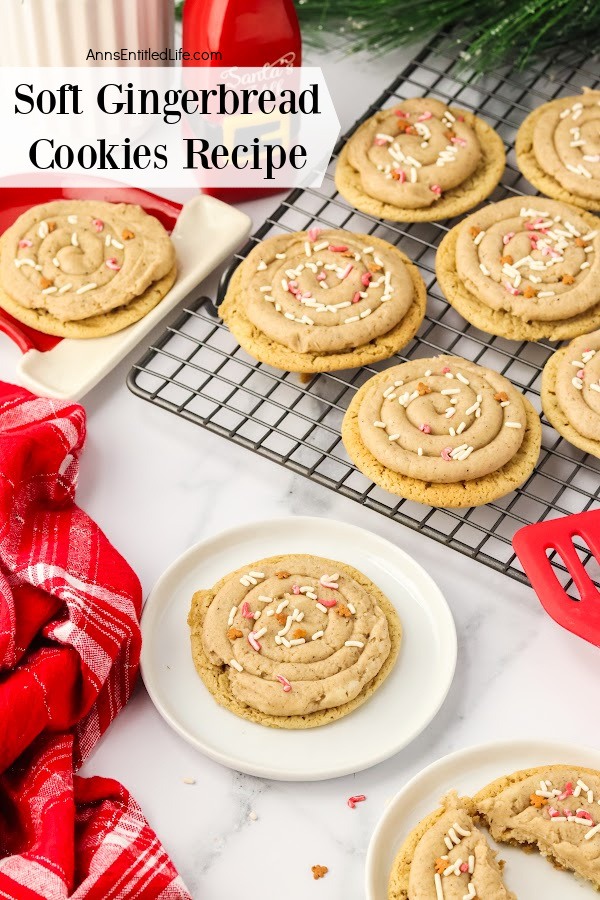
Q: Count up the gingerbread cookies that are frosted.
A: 9